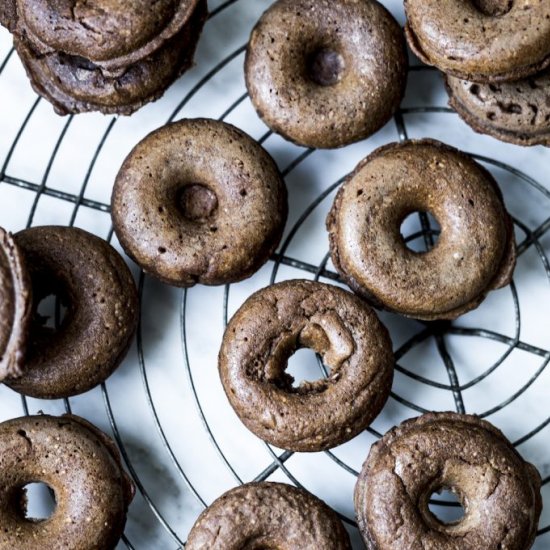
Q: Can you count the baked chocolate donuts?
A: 13